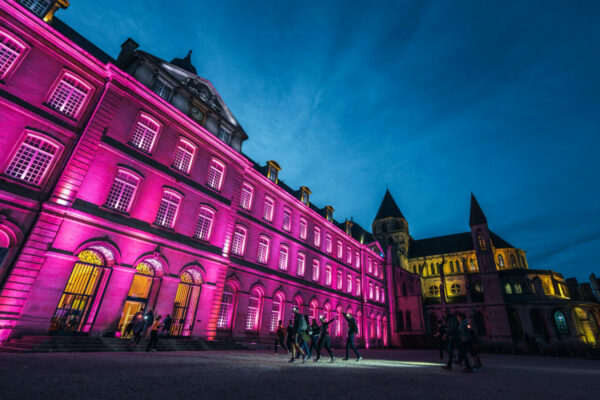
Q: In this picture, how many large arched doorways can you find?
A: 3